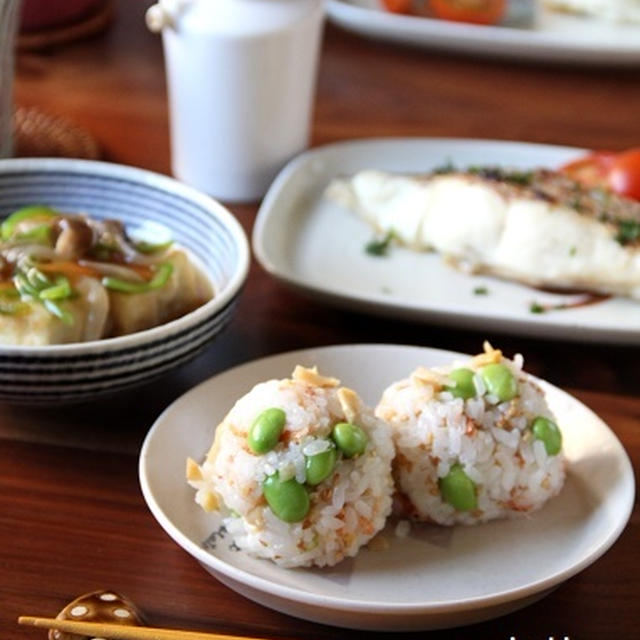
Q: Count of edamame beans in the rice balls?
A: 8